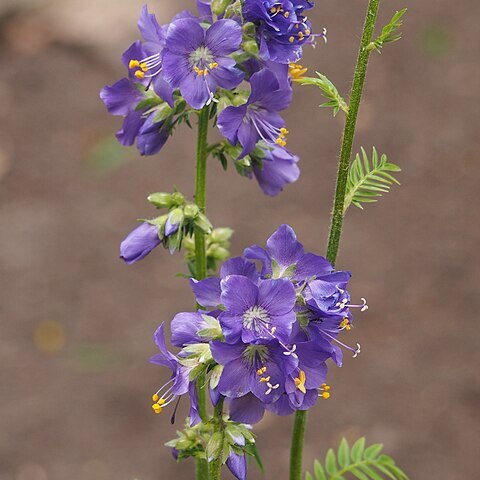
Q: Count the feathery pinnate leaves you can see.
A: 4